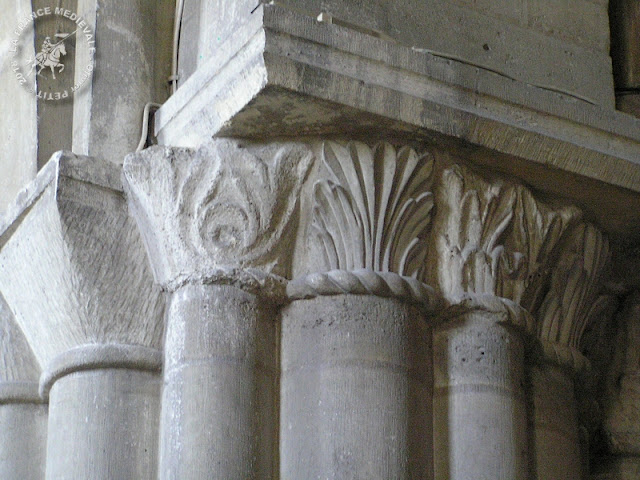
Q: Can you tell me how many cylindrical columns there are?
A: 6